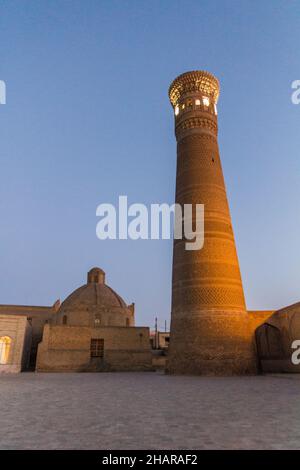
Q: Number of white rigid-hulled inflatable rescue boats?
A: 0